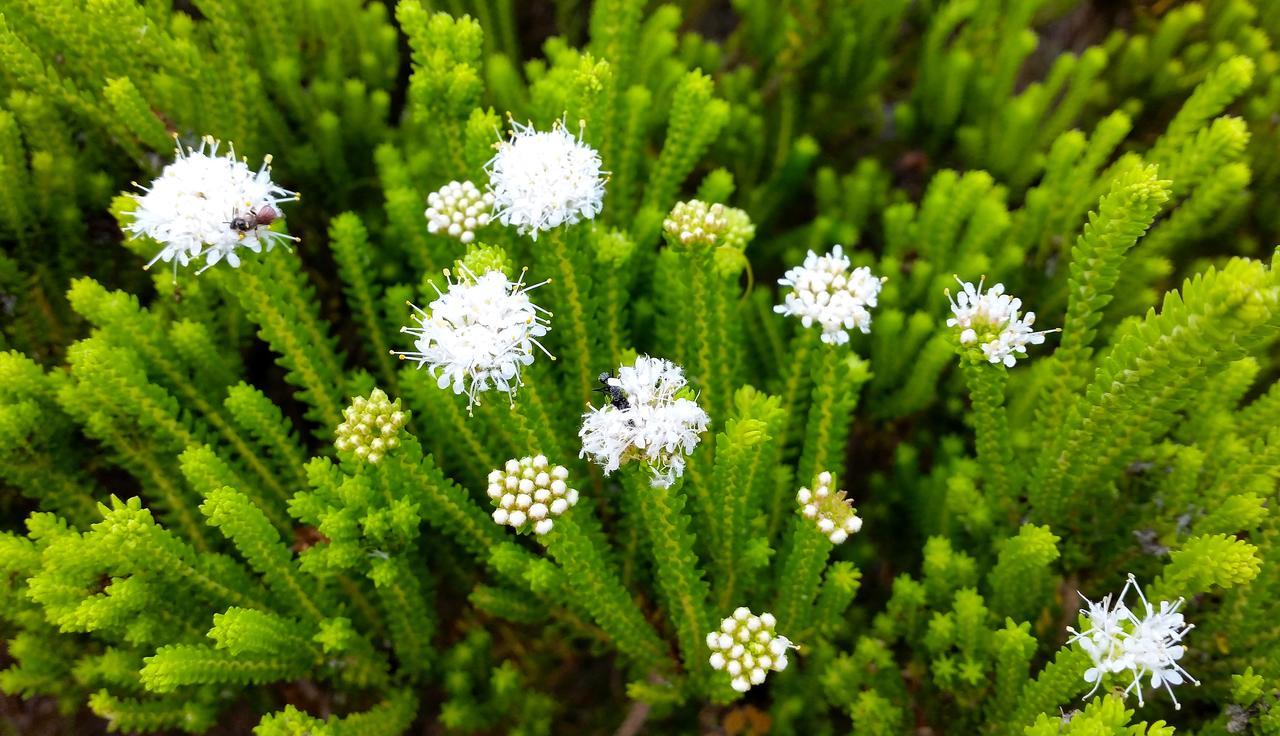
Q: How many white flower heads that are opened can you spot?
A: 7